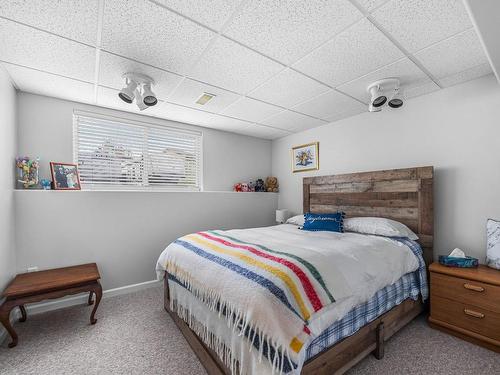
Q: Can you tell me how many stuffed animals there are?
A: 5